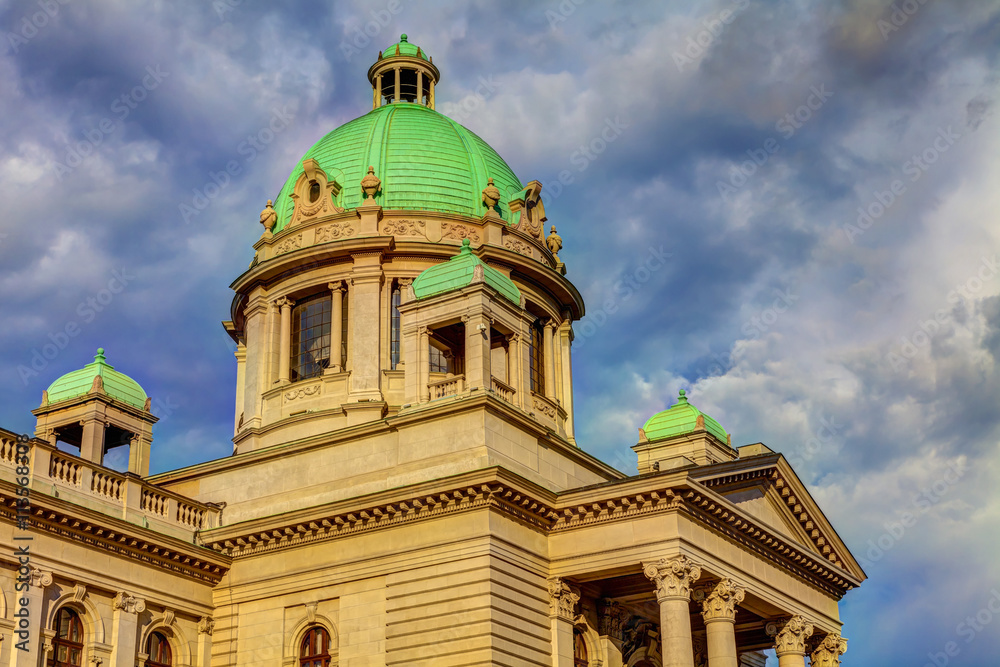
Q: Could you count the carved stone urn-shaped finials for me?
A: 4